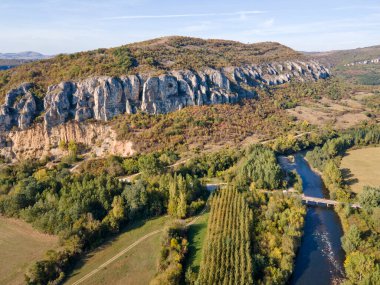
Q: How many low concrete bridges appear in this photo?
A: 1